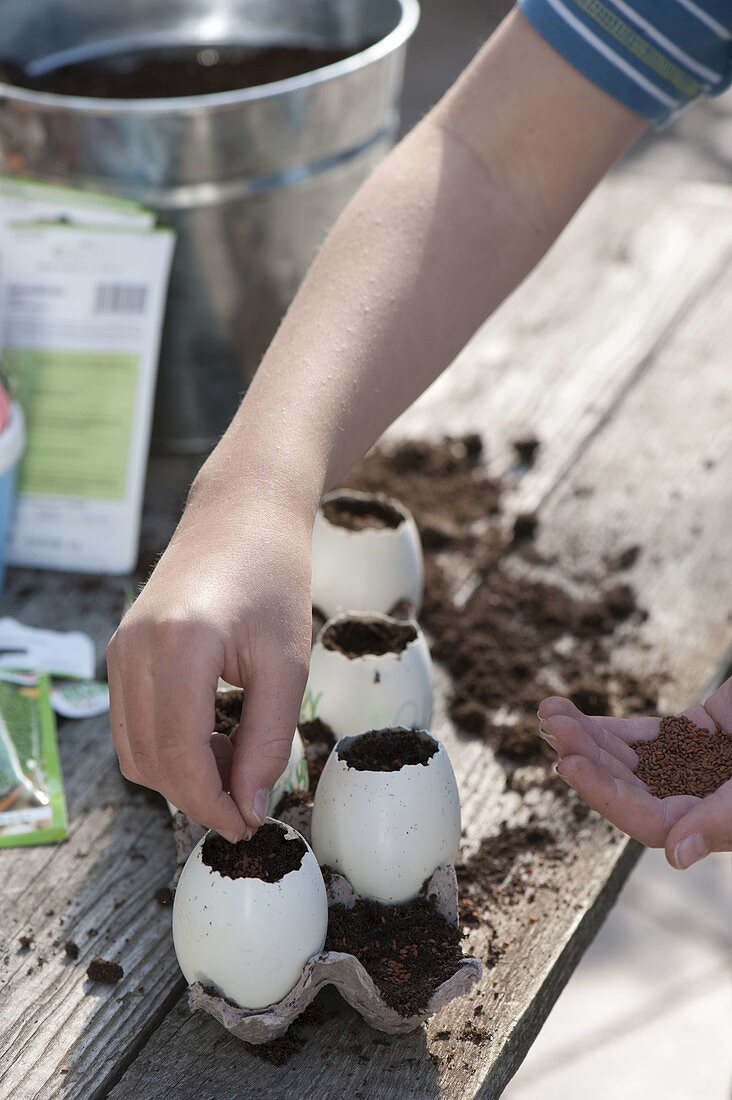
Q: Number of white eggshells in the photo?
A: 5